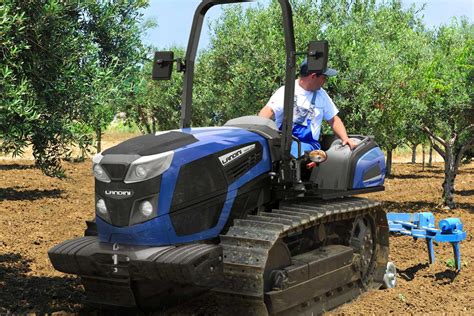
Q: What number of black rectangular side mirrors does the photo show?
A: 2